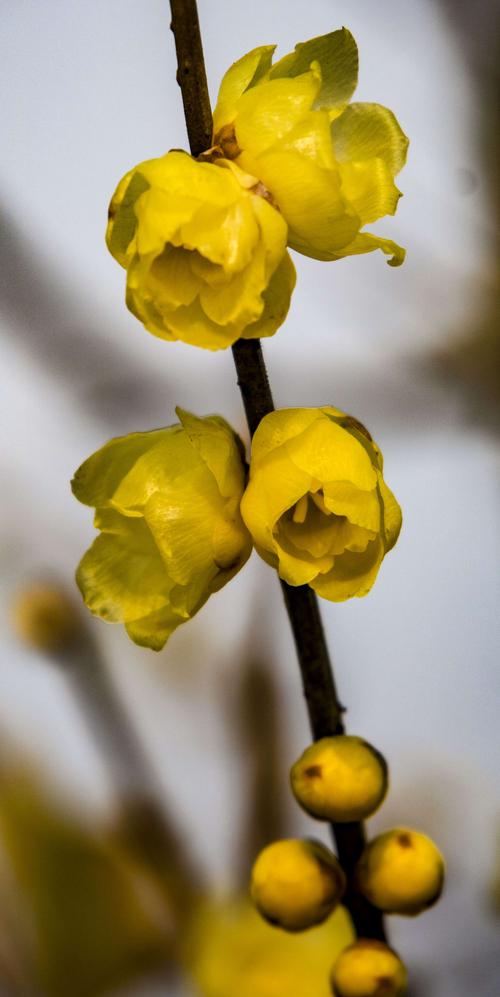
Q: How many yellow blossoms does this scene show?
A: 4